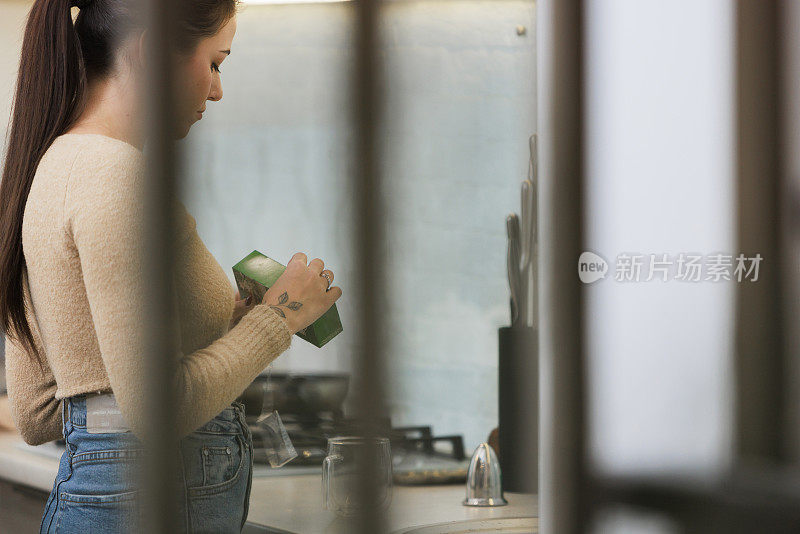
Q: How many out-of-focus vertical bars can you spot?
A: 4